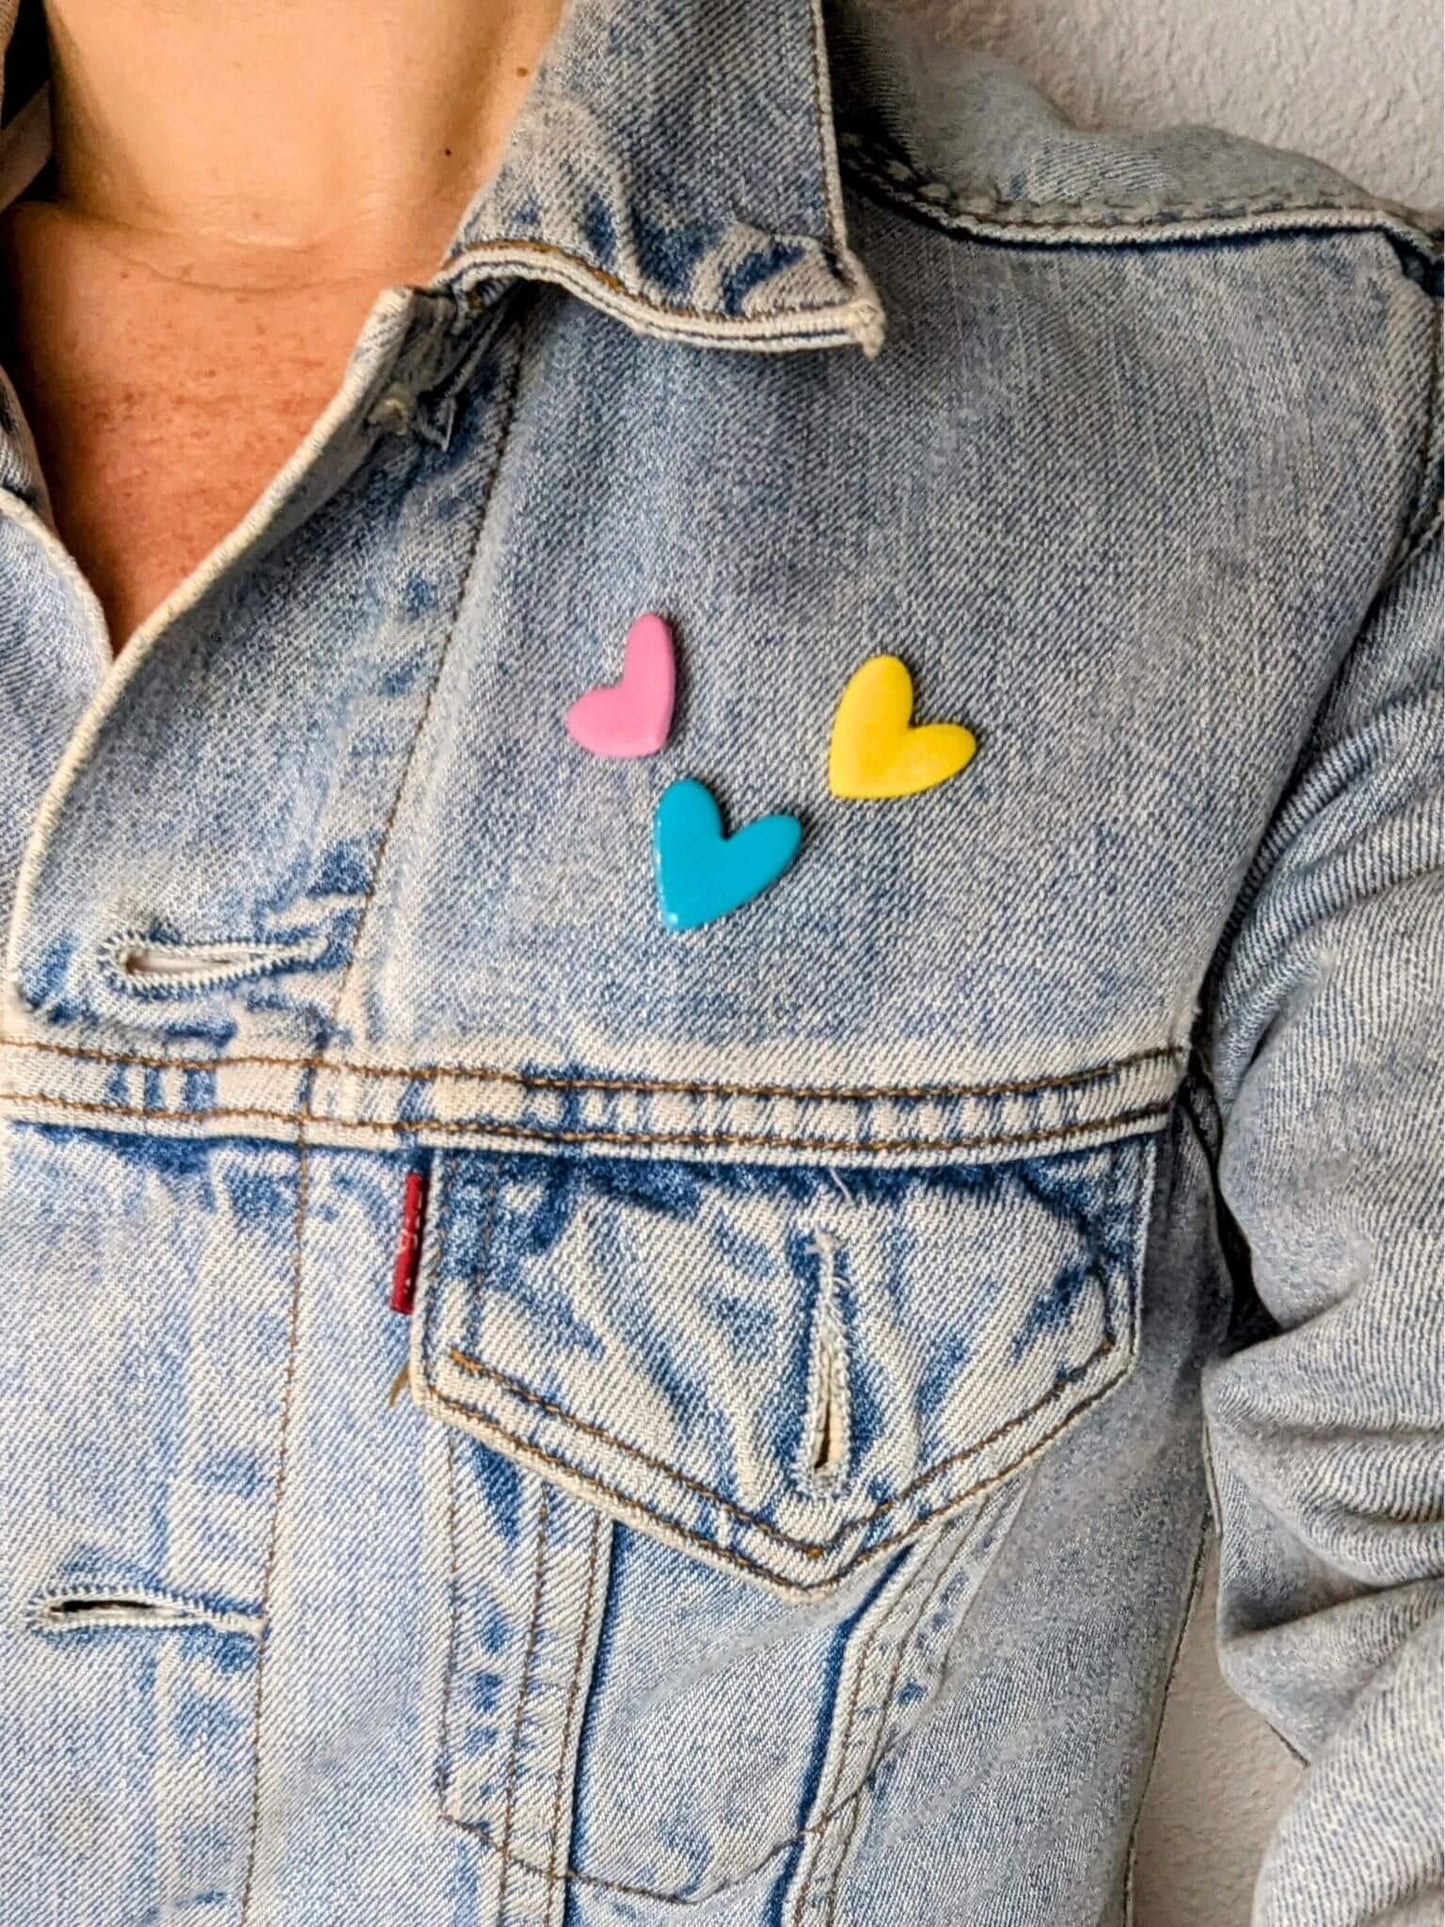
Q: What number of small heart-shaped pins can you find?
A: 3